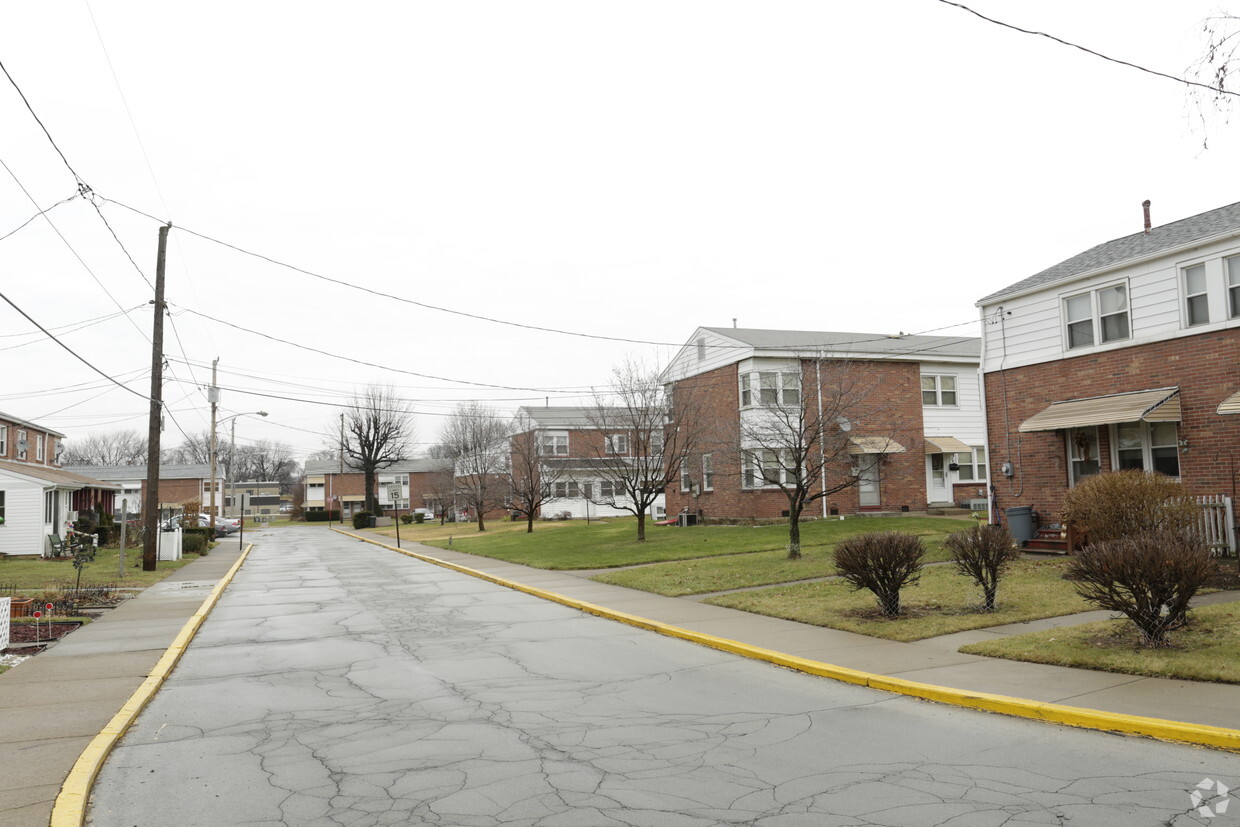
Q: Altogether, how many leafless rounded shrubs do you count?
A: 4